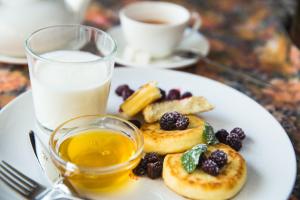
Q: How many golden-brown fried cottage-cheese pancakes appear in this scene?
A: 2